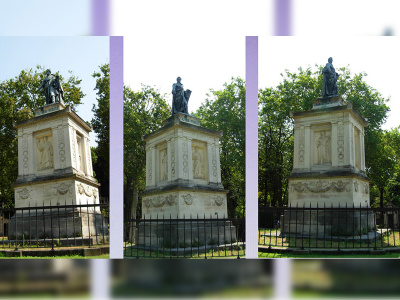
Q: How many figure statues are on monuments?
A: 3